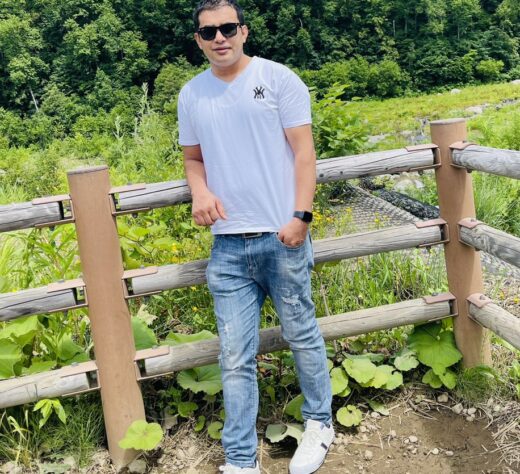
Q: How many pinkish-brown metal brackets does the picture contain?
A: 12